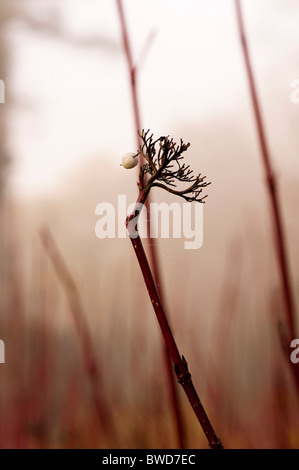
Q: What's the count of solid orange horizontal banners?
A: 0